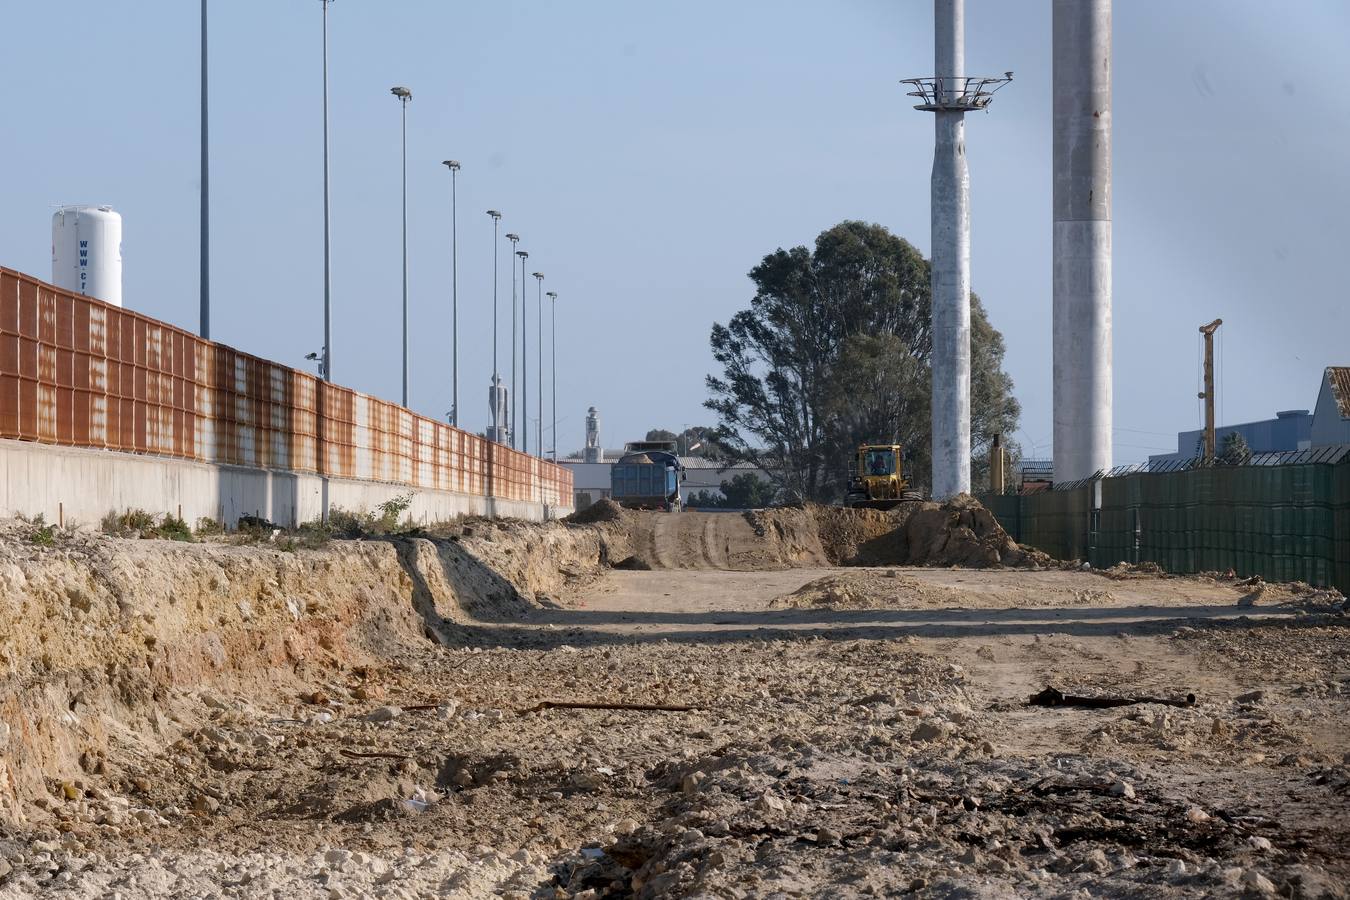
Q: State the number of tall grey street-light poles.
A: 9